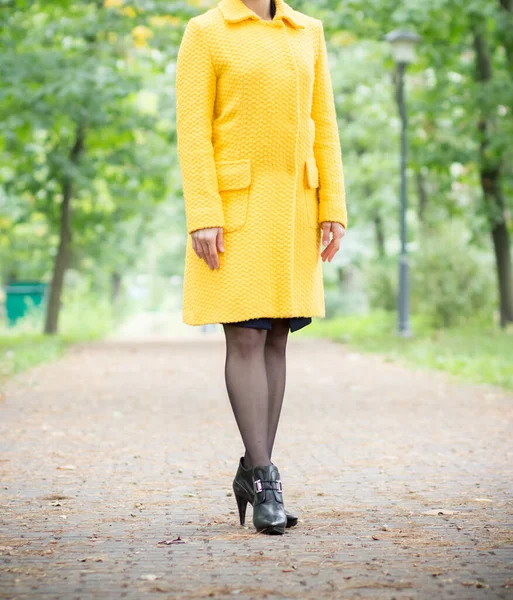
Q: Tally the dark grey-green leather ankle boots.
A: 2